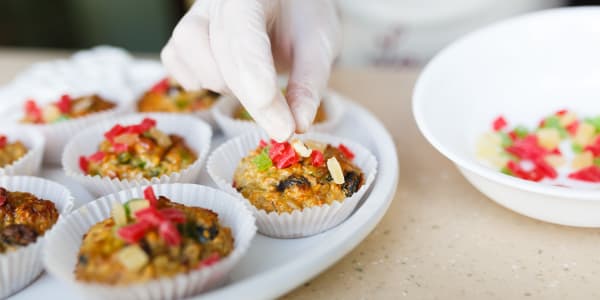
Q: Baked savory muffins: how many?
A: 8